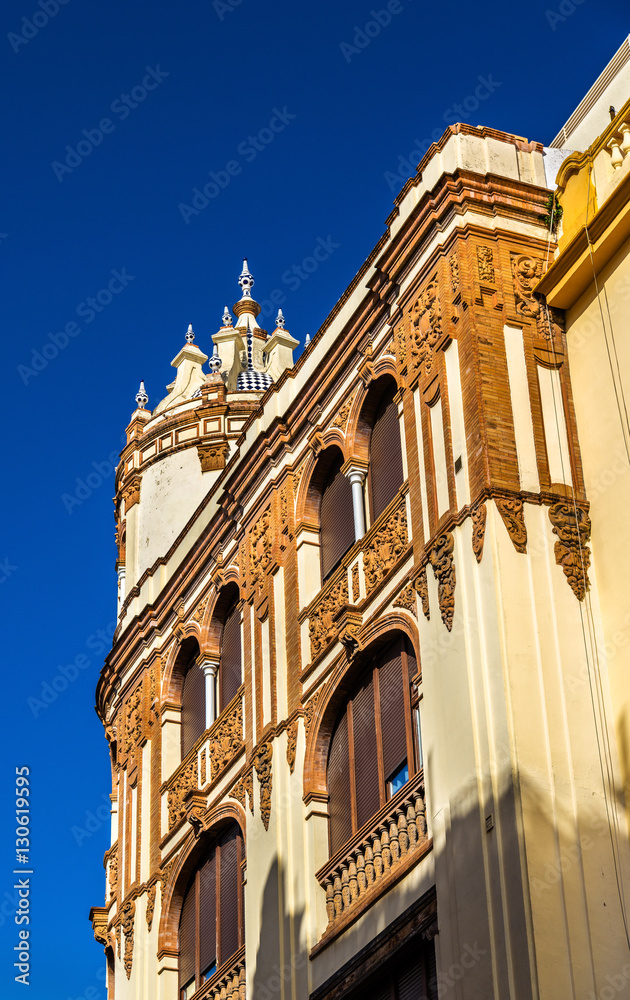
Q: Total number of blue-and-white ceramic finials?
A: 7